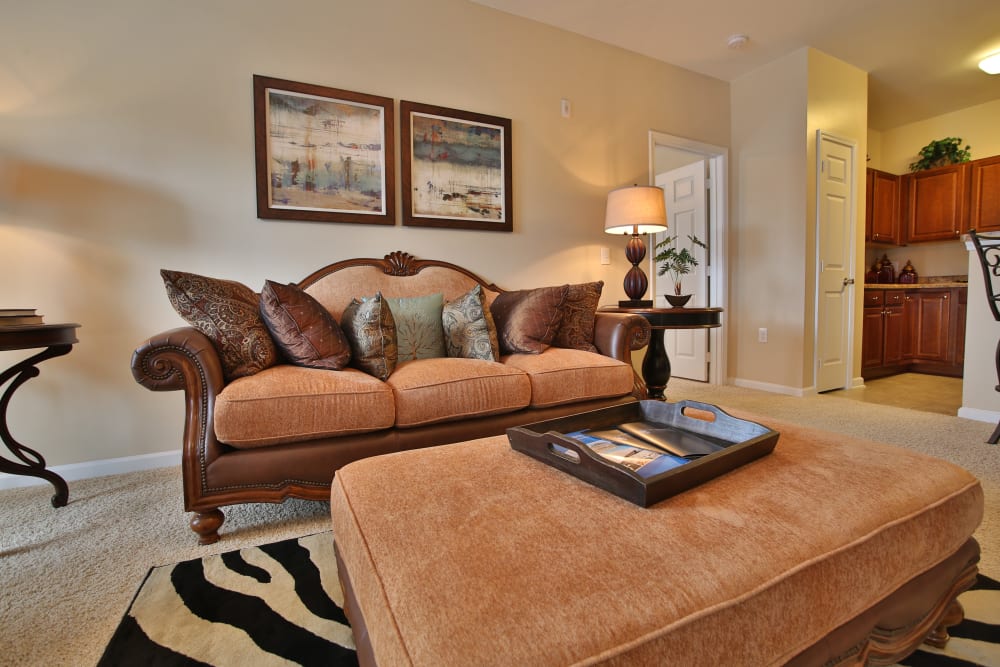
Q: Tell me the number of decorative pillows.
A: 7